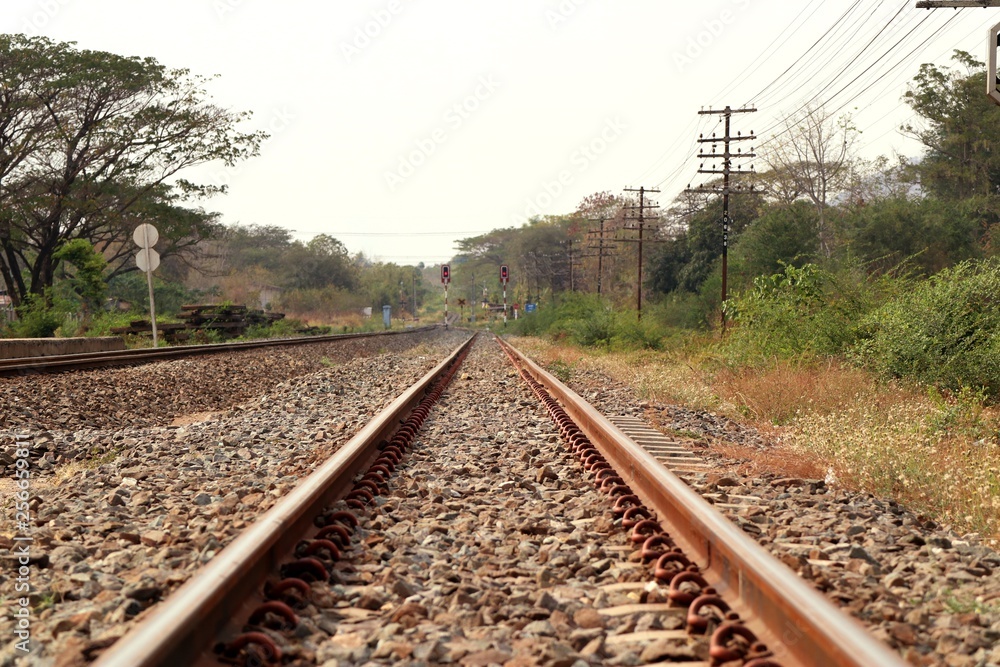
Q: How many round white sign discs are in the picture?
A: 2